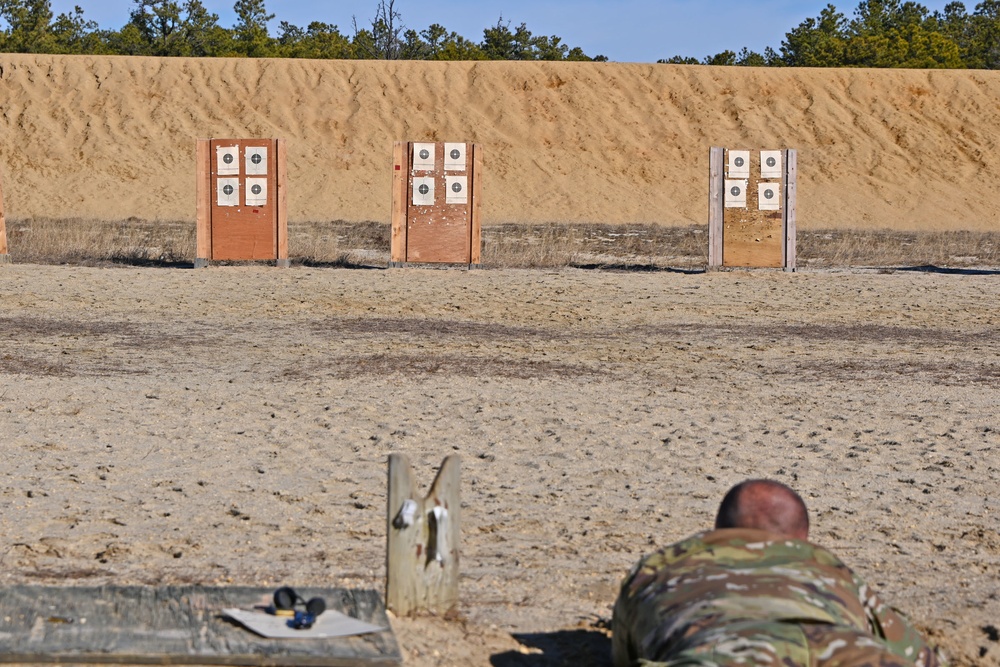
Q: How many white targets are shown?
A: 12